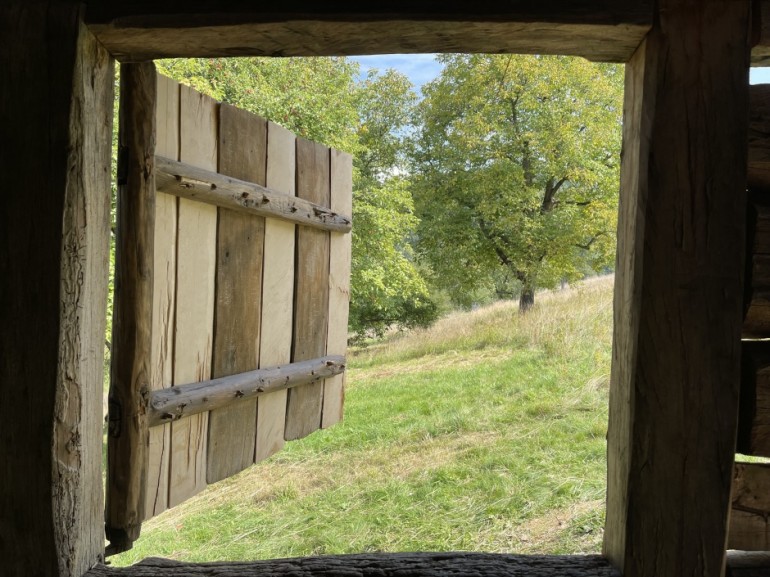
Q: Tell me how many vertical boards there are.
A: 6